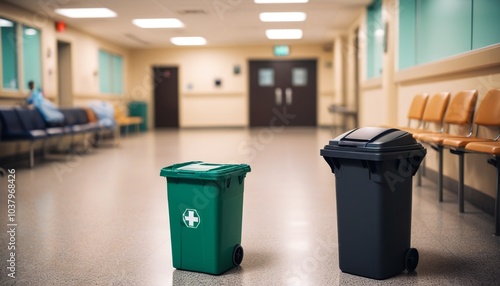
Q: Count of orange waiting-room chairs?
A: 4